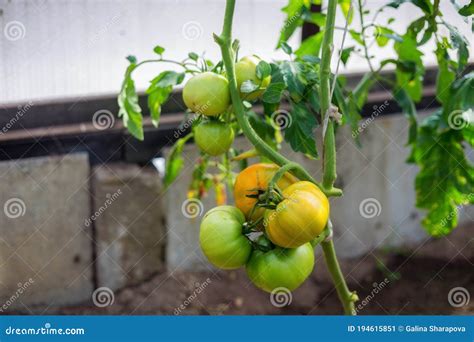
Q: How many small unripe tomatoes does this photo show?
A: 3